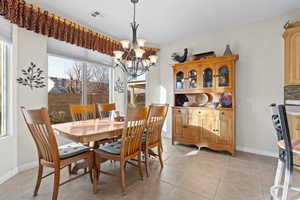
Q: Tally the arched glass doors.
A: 4